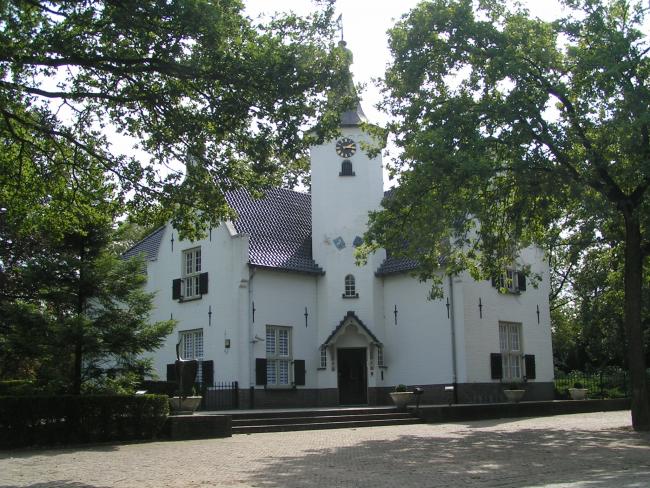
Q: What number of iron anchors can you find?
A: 10